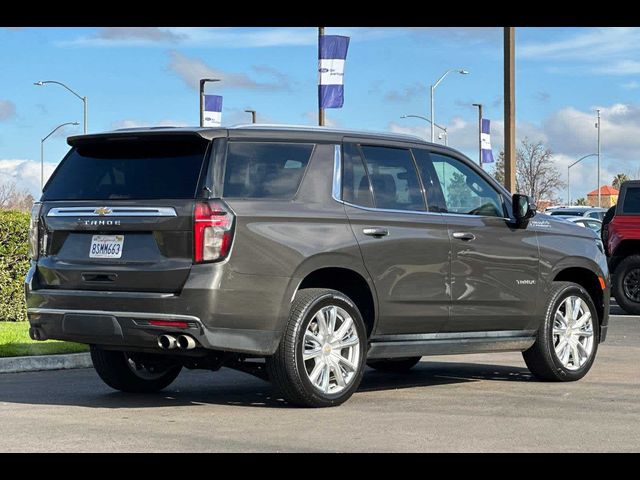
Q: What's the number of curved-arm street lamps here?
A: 5